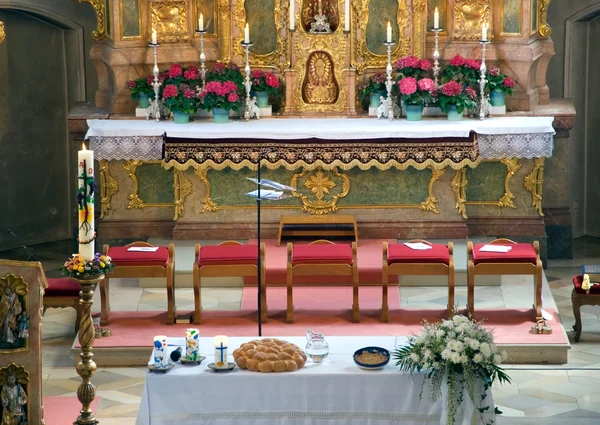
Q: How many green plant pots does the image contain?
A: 8